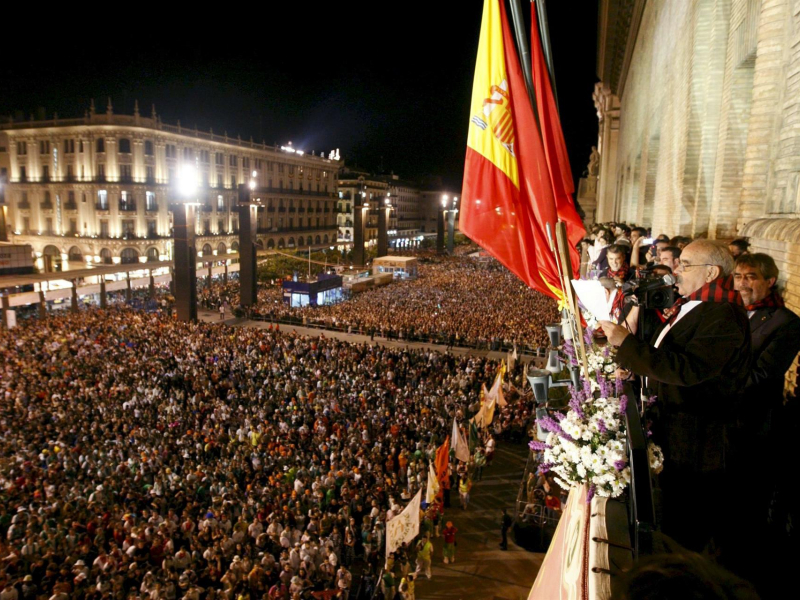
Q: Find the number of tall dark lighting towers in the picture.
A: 6